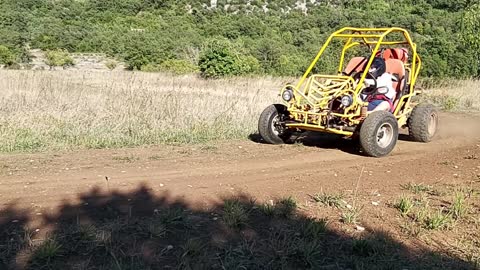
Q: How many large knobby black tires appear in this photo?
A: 3